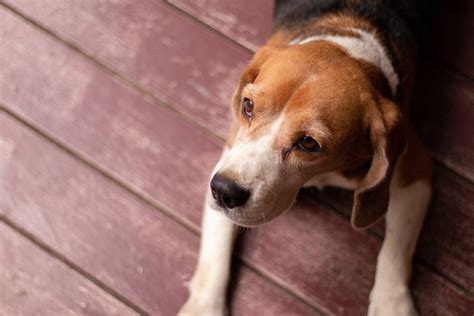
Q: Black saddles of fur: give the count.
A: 1